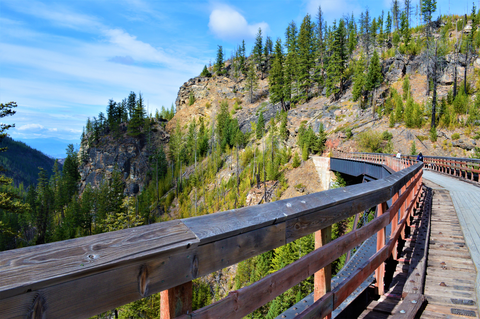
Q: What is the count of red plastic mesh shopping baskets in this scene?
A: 0